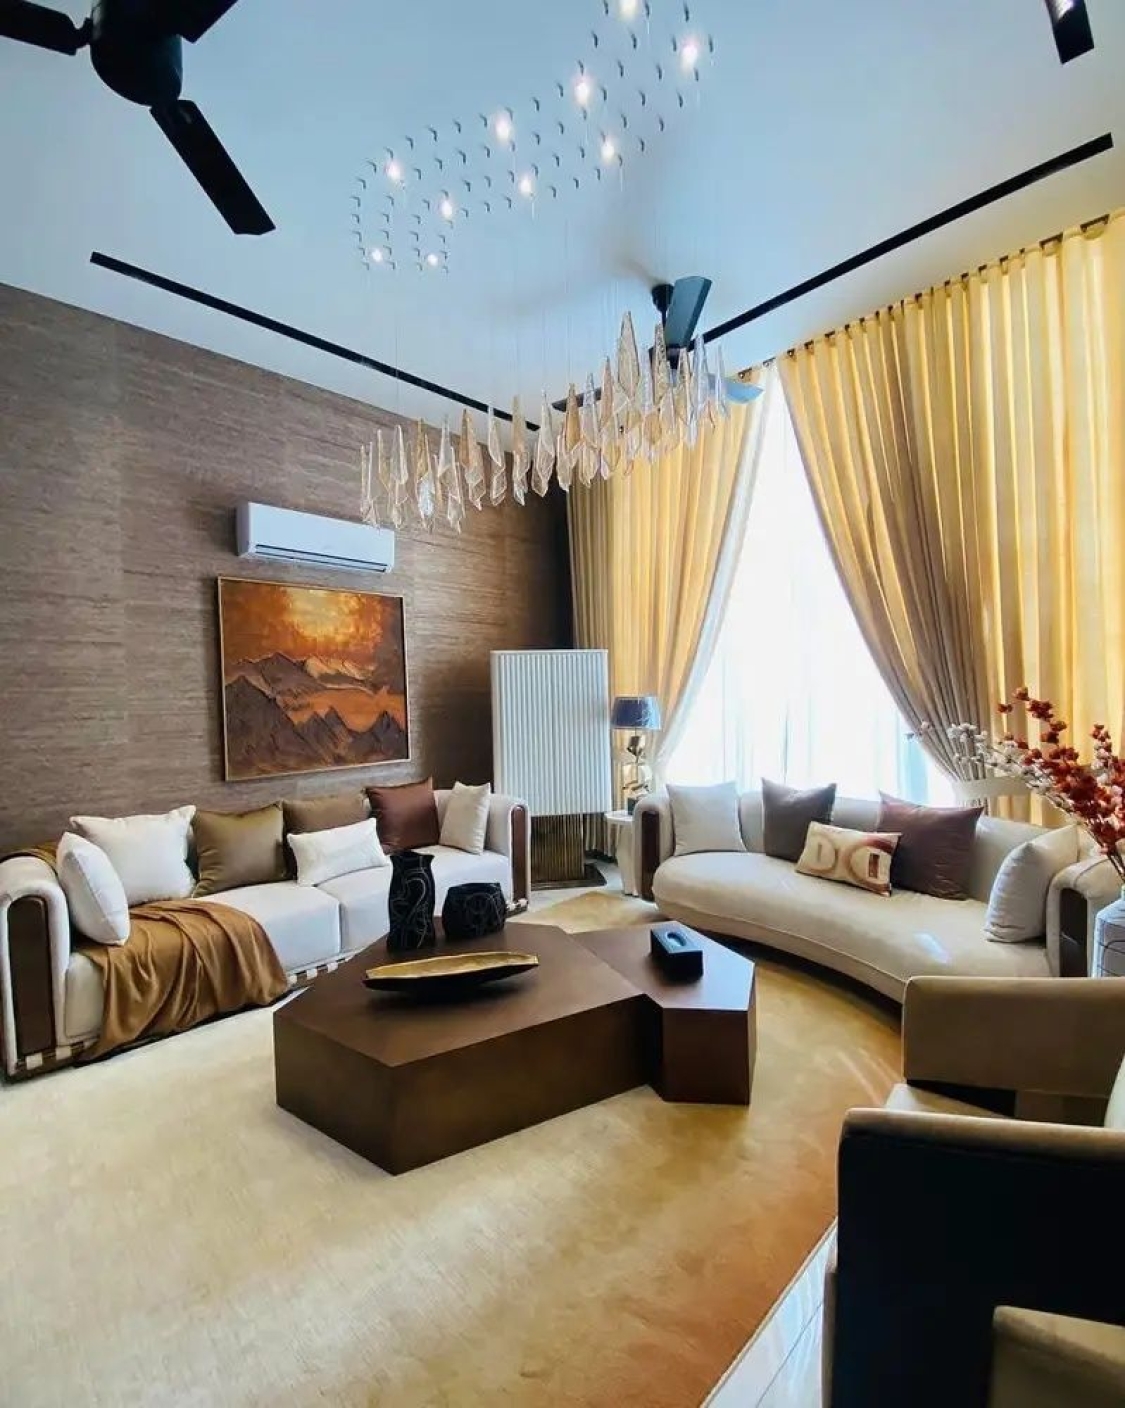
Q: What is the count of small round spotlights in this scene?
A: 10